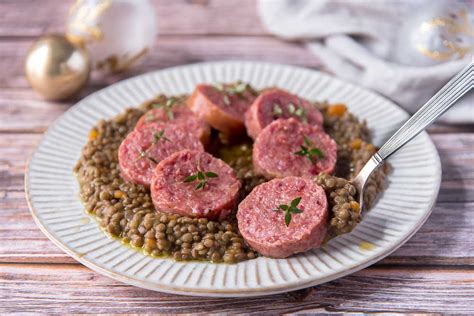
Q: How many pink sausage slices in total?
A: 7